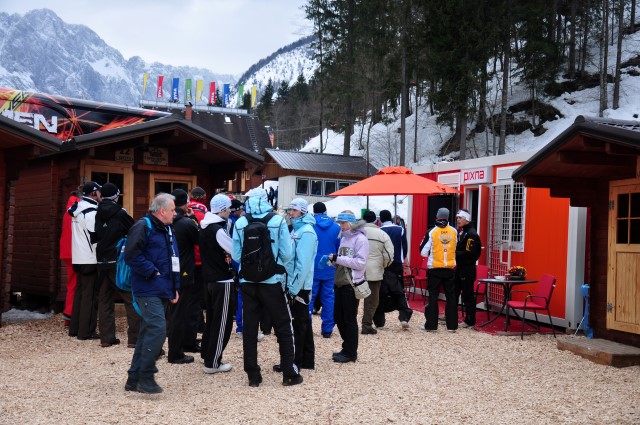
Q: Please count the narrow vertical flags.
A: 9